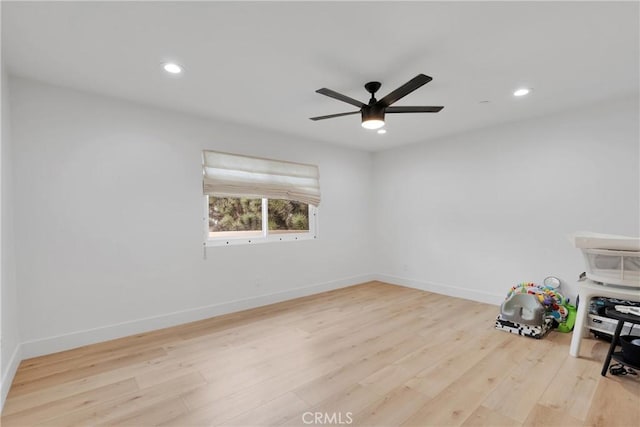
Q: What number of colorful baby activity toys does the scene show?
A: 1